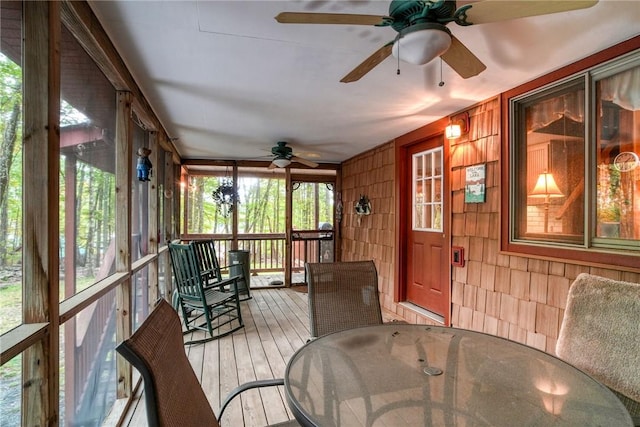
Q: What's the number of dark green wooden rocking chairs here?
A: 2